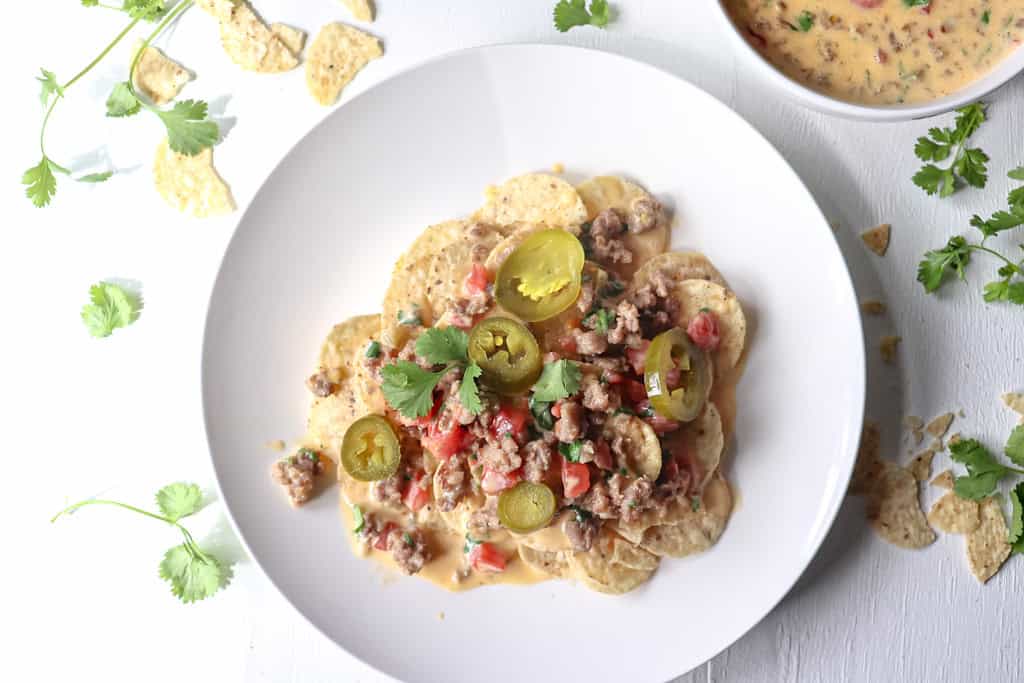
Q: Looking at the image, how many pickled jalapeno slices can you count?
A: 5